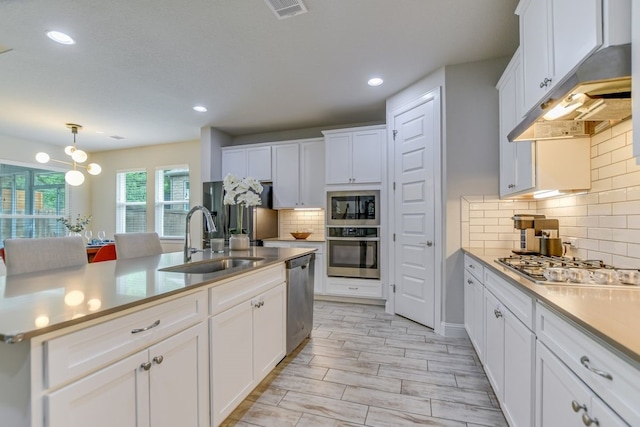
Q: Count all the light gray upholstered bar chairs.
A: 2